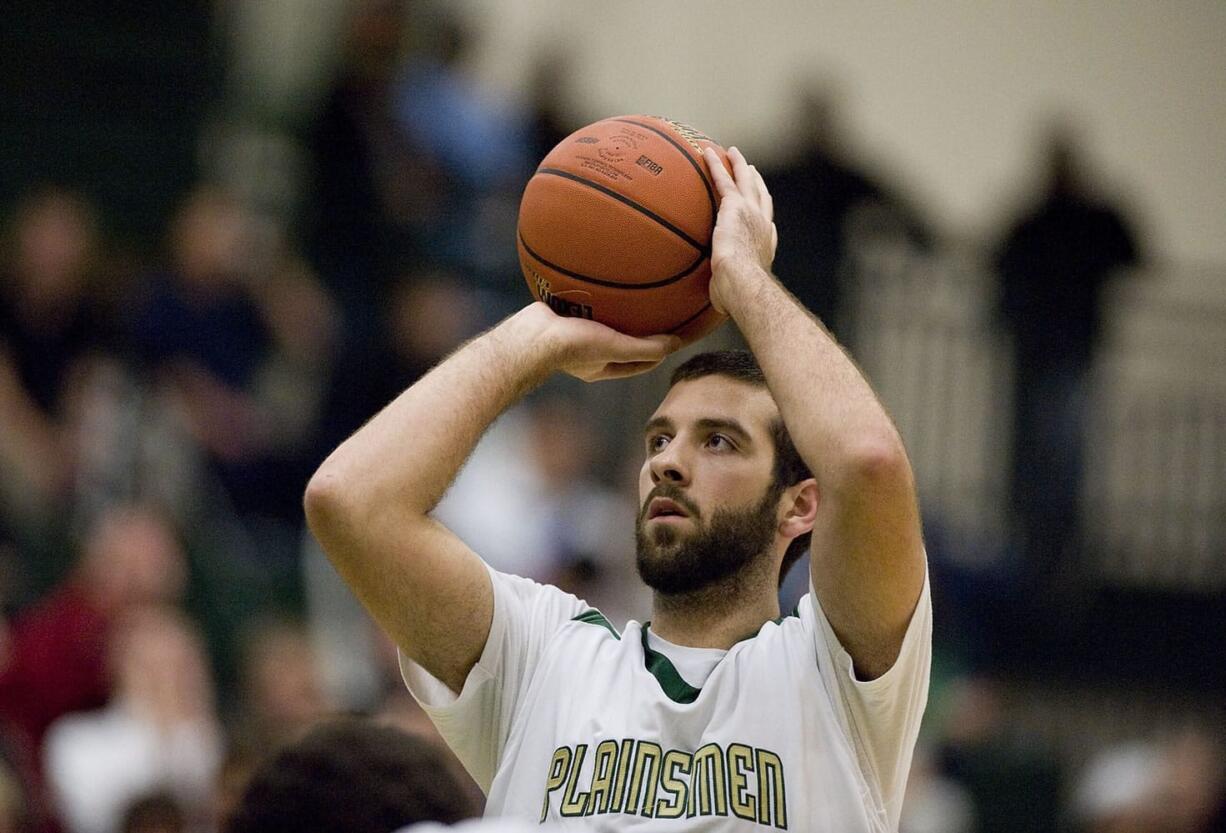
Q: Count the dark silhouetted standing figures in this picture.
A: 2